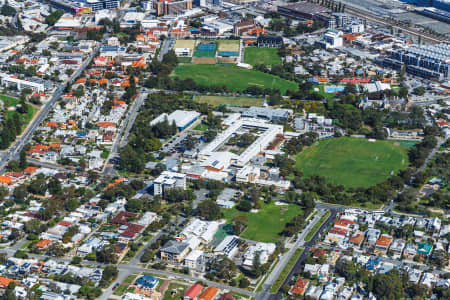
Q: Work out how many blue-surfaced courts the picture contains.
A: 2